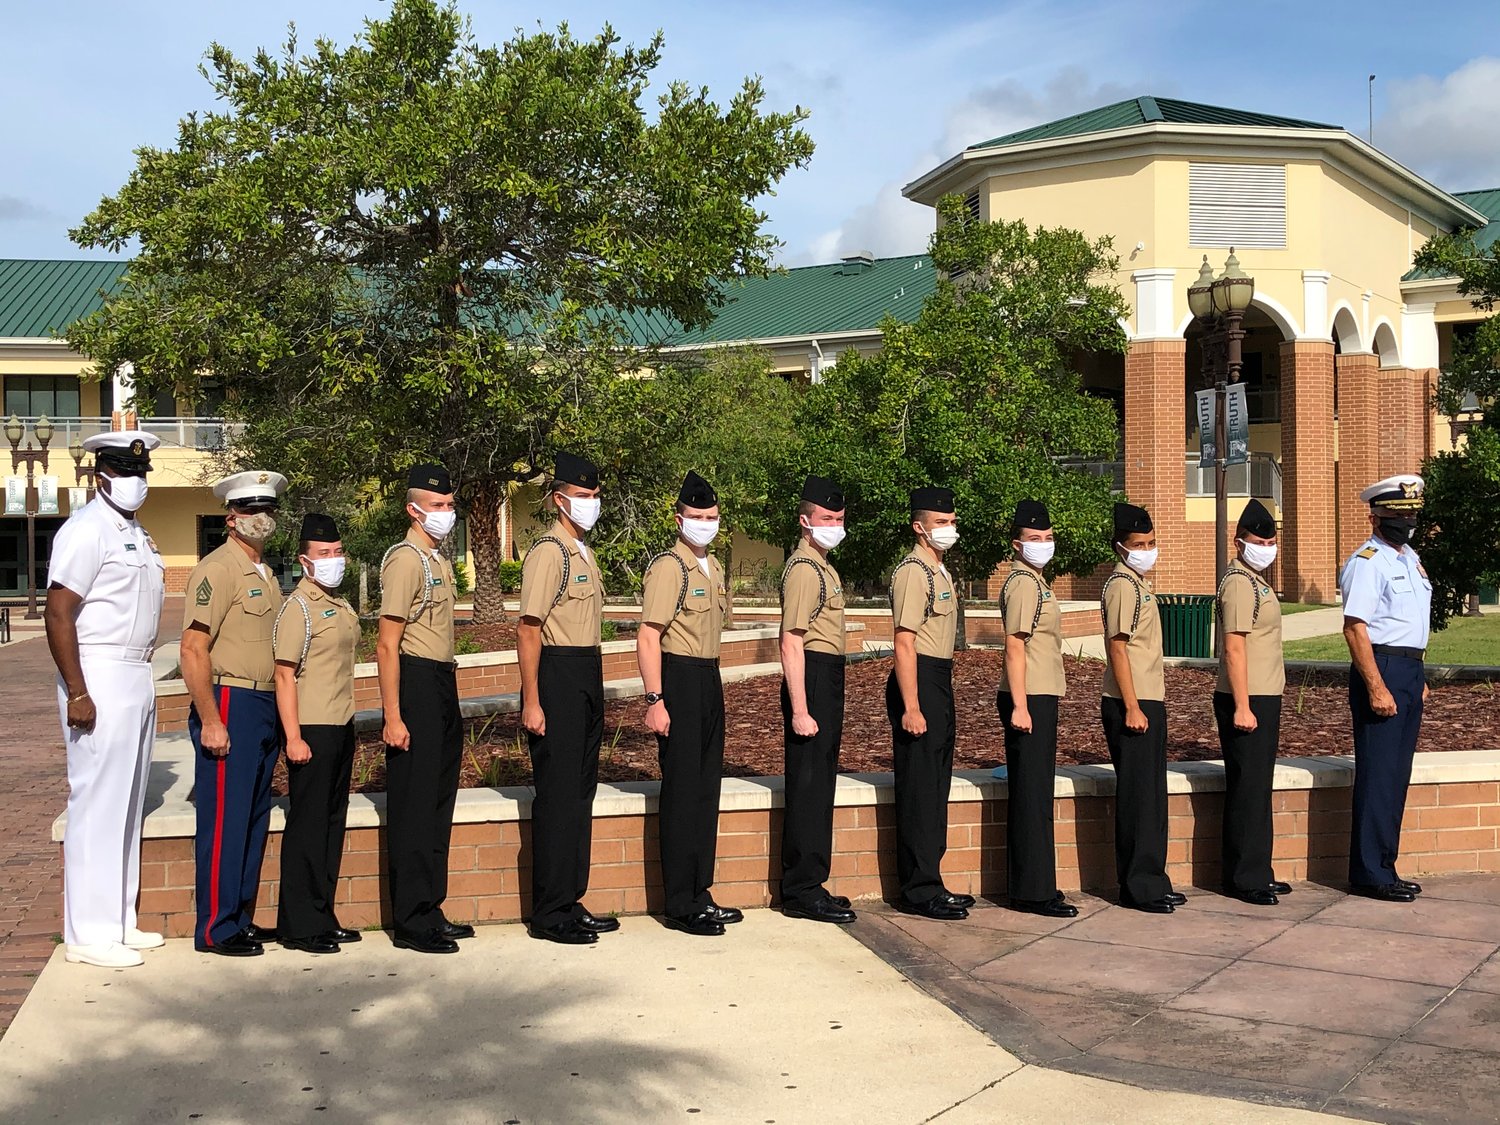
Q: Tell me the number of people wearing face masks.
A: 12